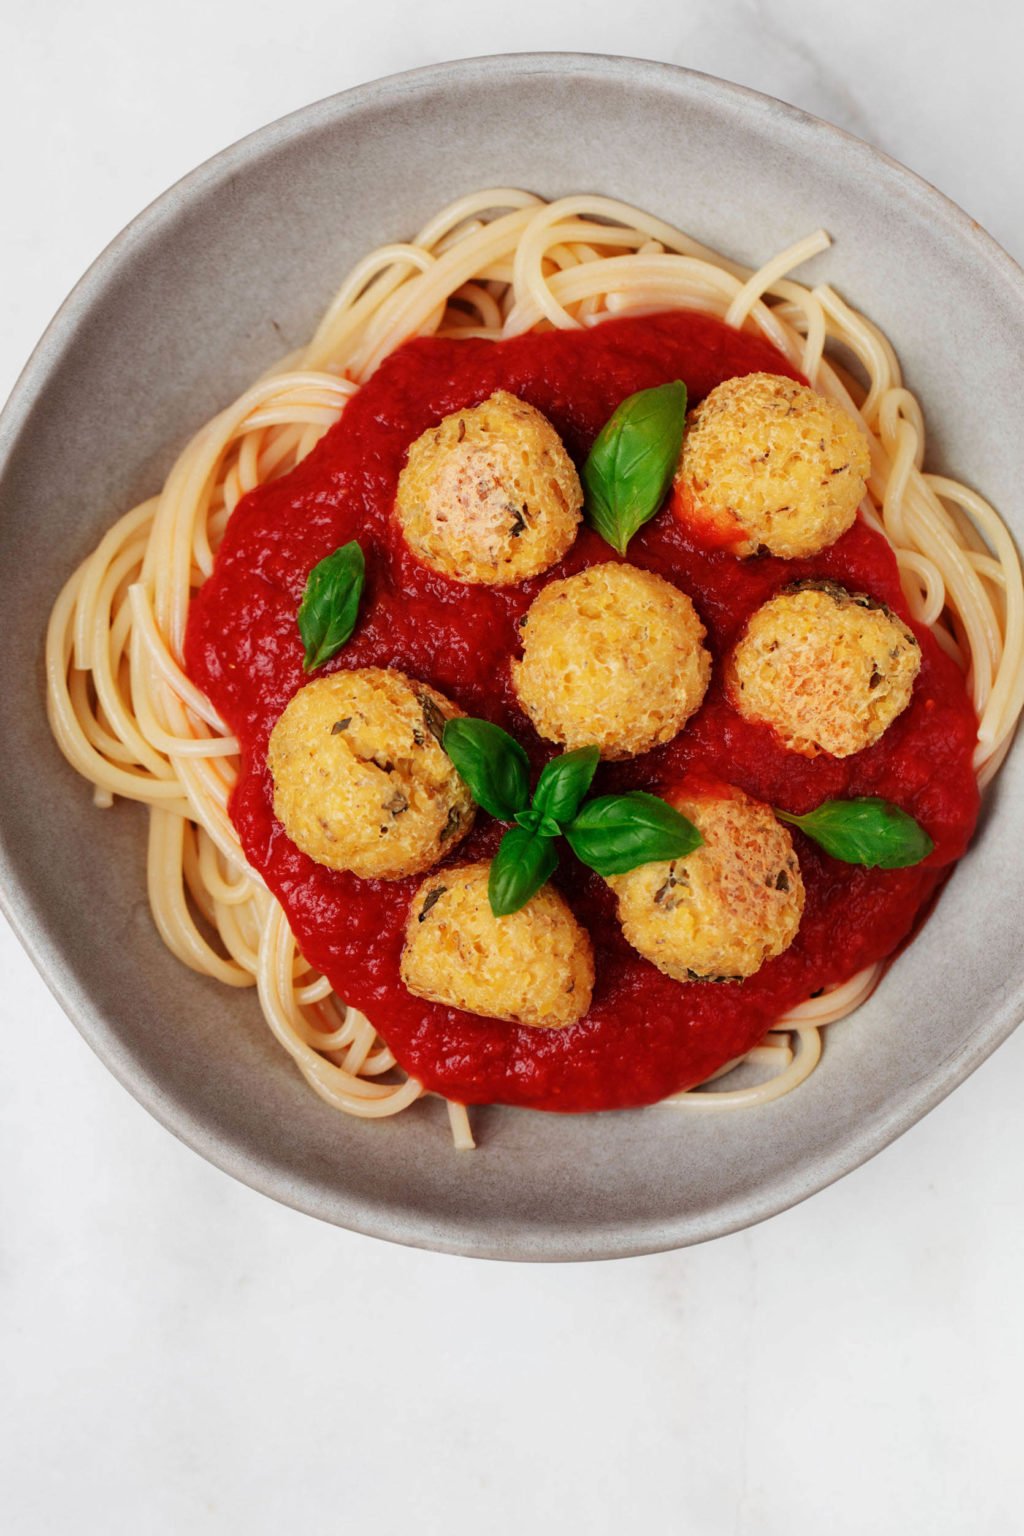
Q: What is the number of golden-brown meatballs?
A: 7